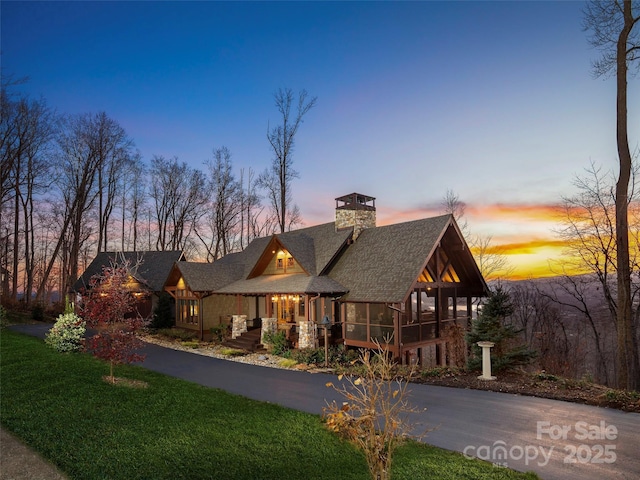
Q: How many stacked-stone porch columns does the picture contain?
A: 3